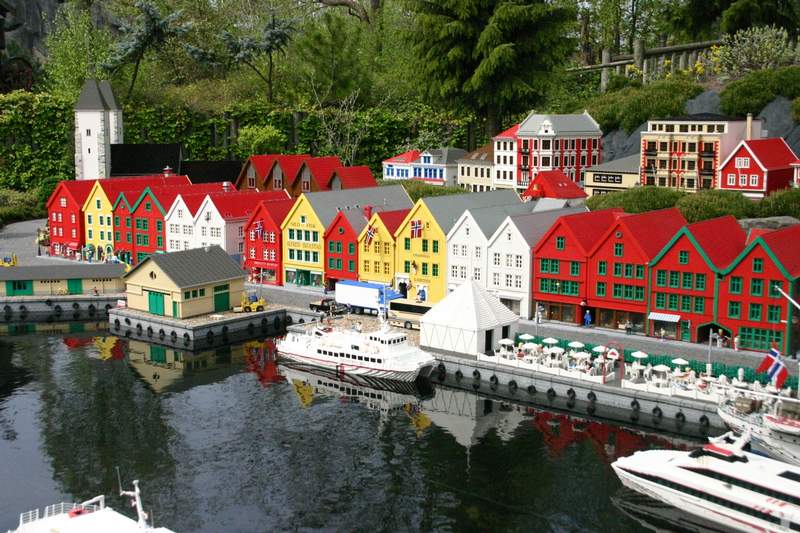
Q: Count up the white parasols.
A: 11